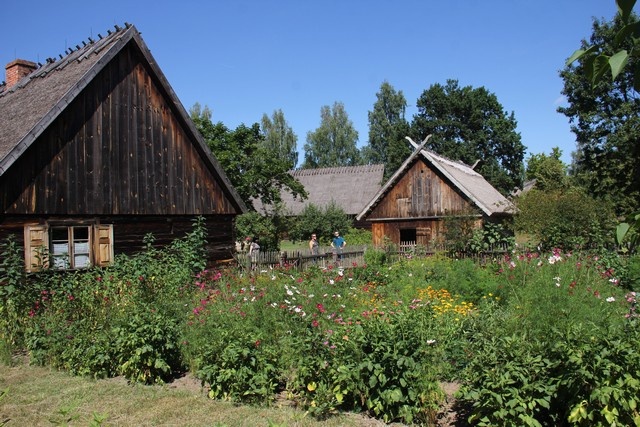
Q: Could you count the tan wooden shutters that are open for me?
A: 2